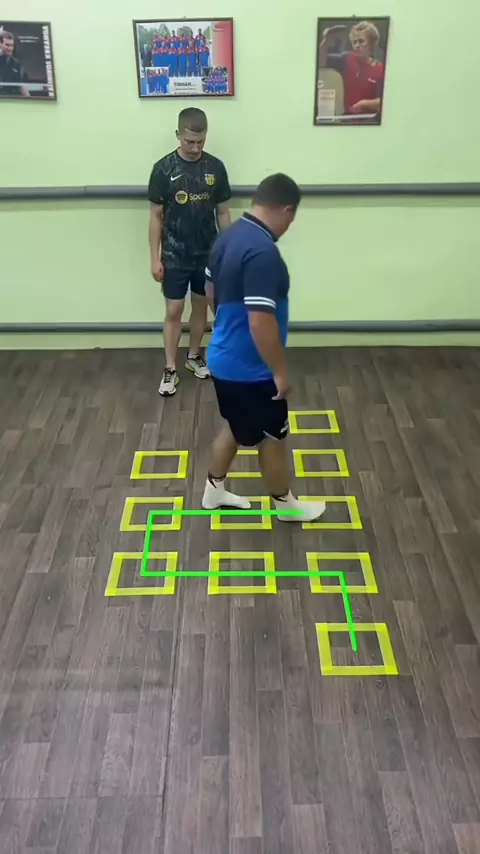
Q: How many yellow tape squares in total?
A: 11